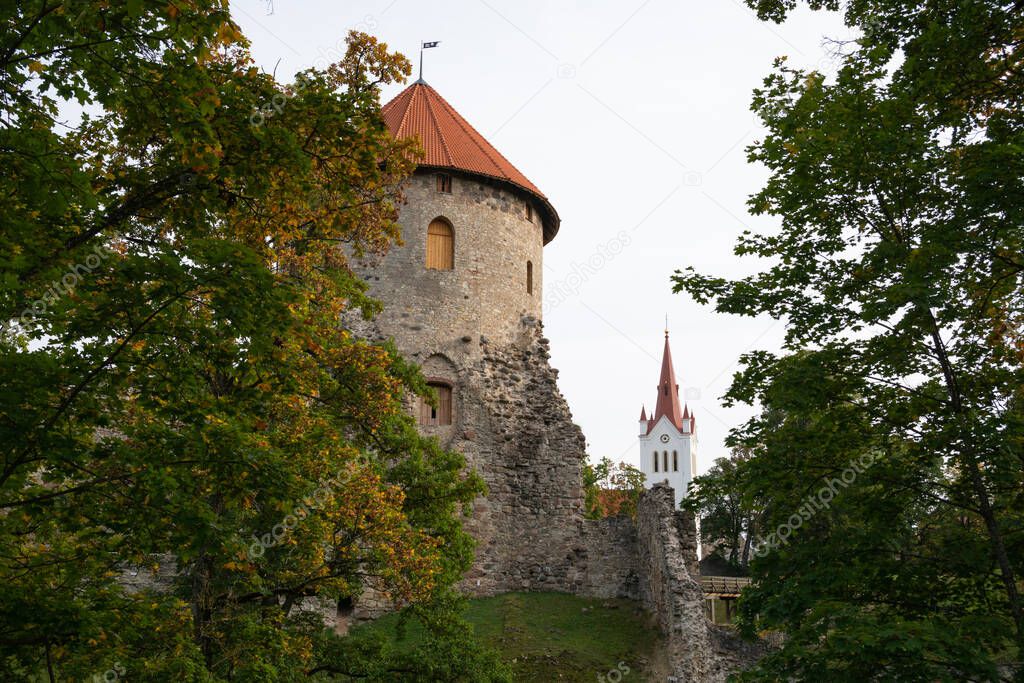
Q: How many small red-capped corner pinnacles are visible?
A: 4